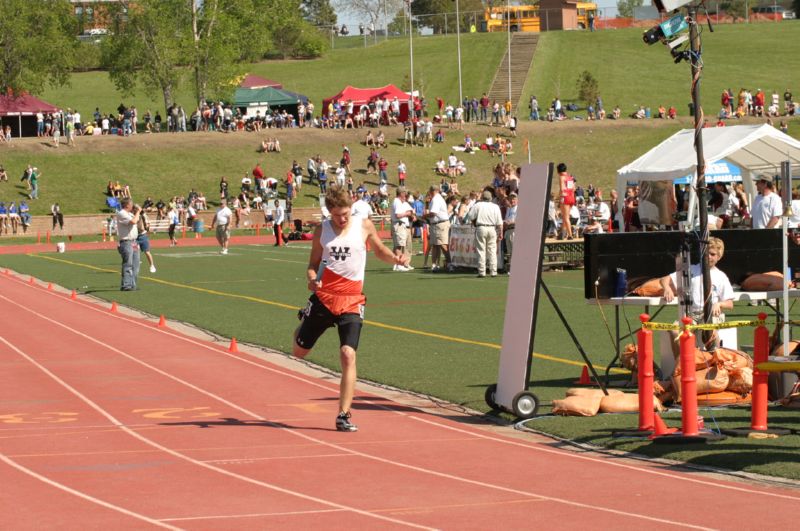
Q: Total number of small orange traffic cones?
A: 9